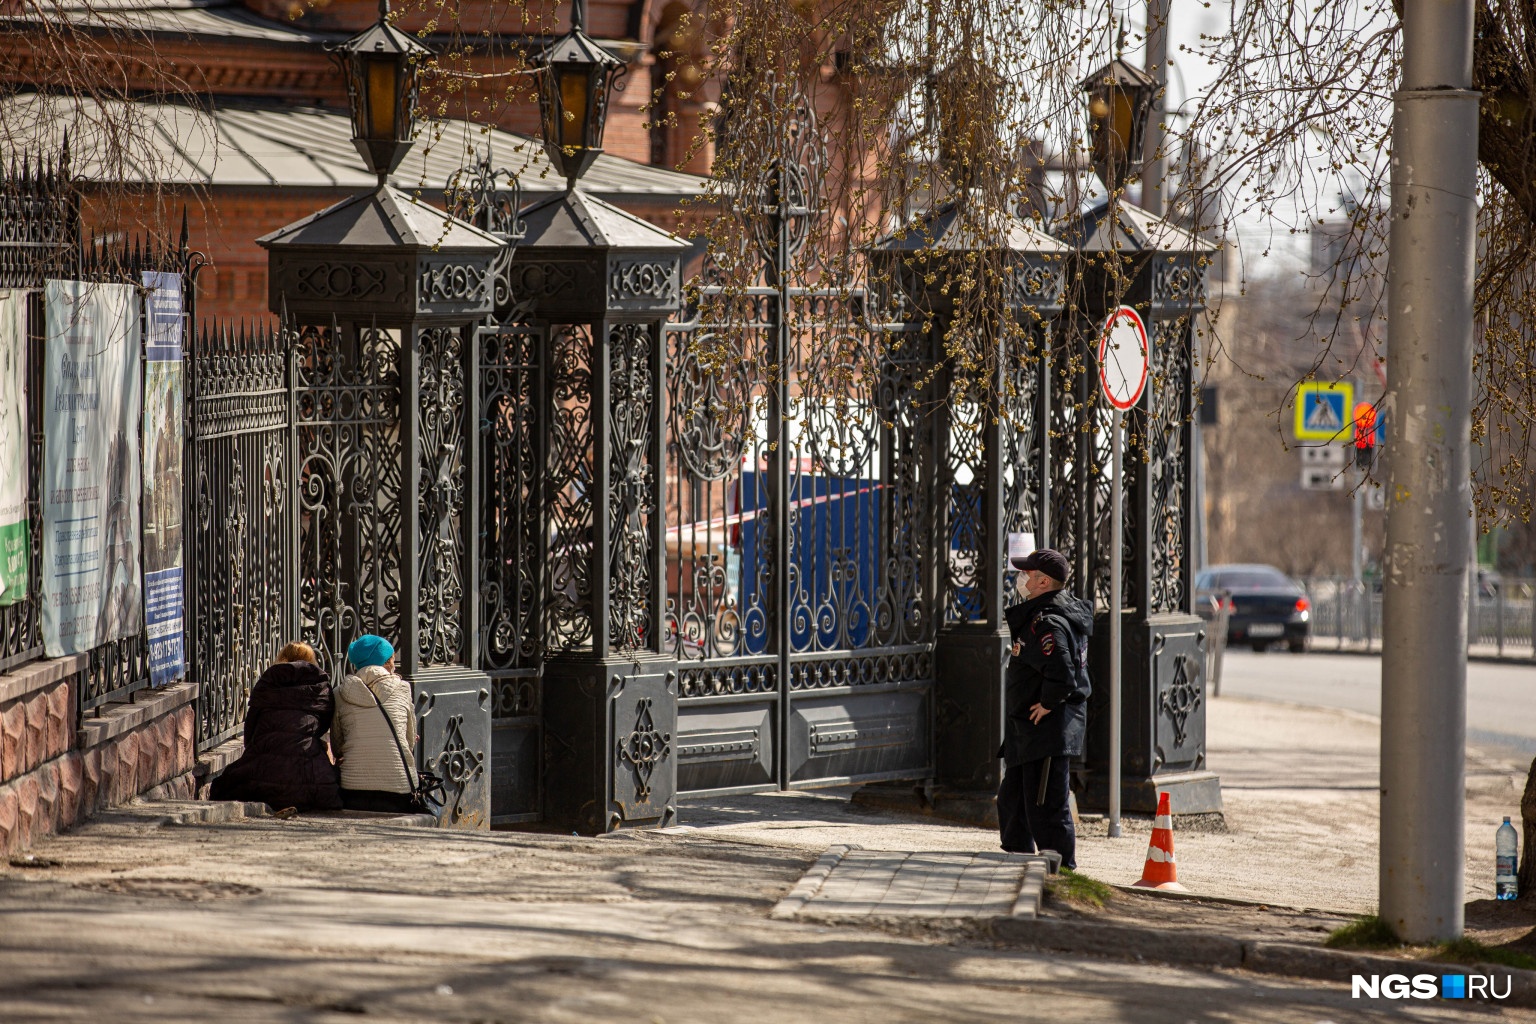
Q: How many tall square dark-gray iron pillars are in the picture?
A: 4